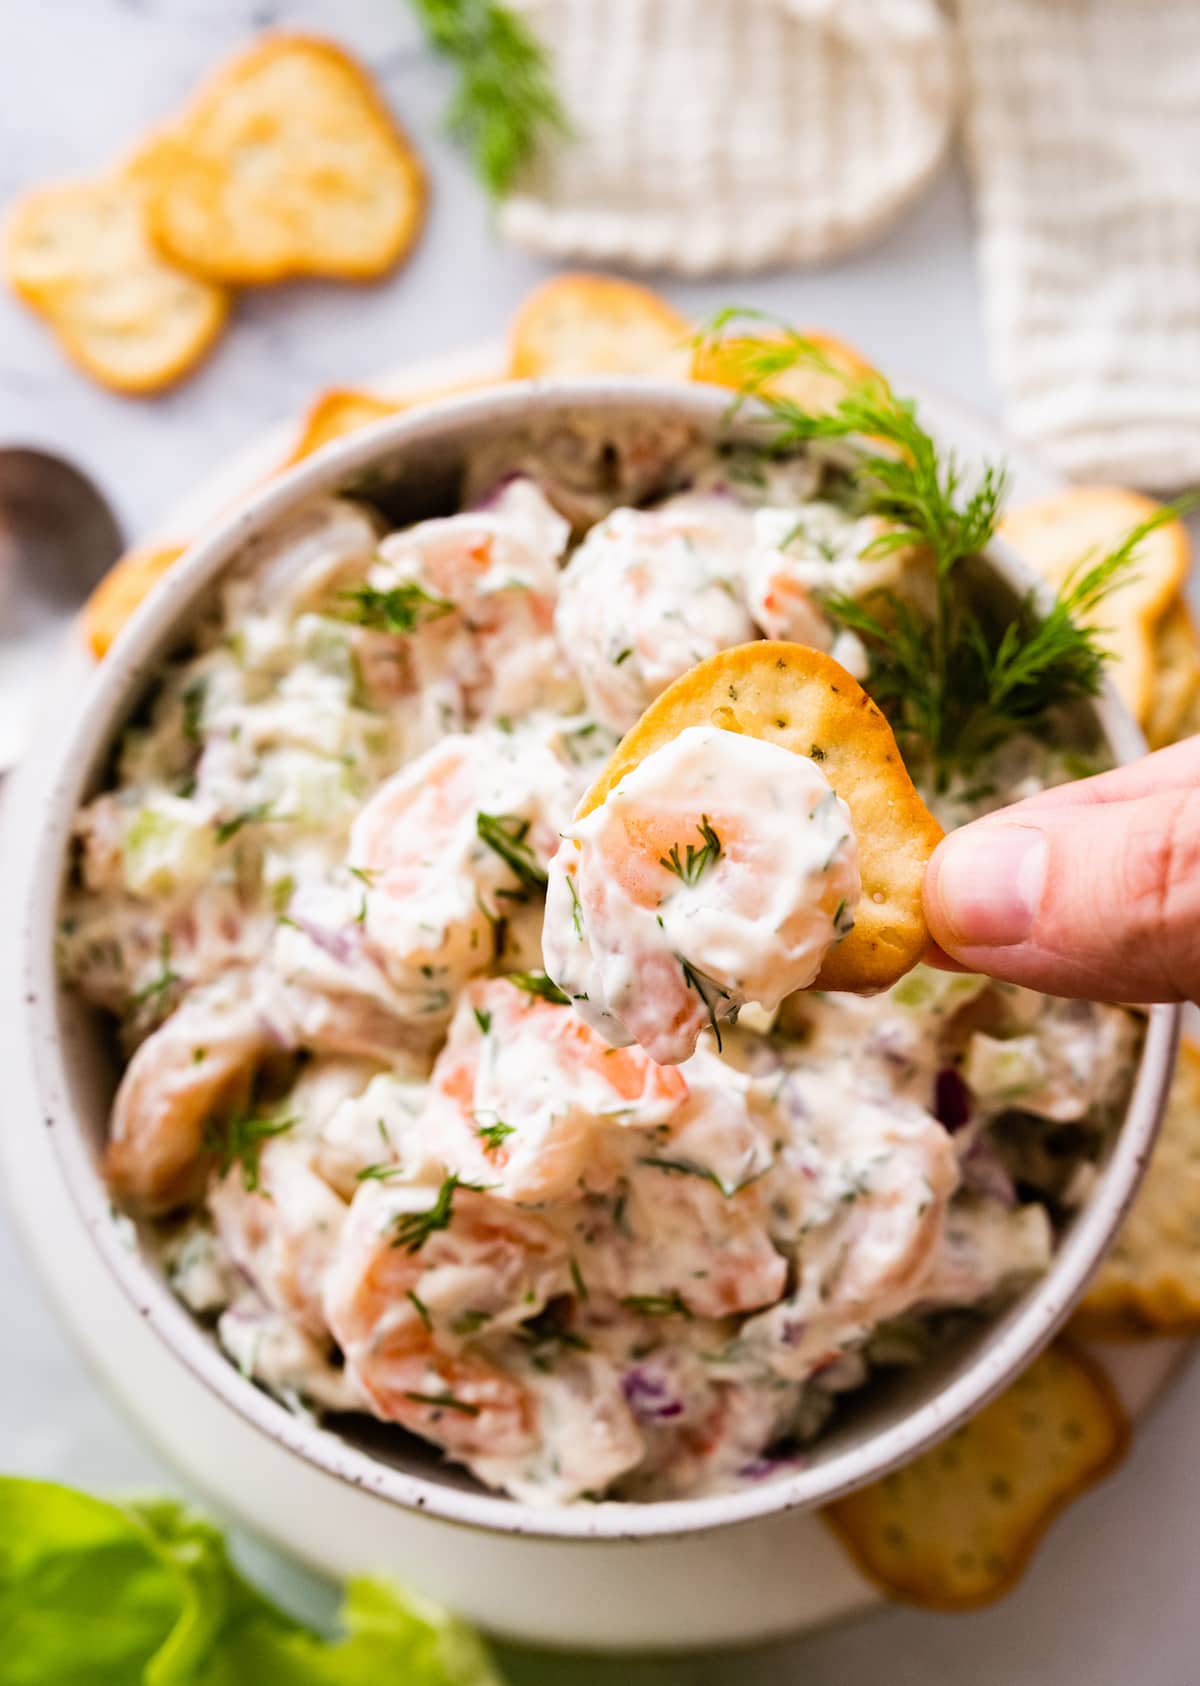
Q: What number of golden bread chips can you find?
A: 11